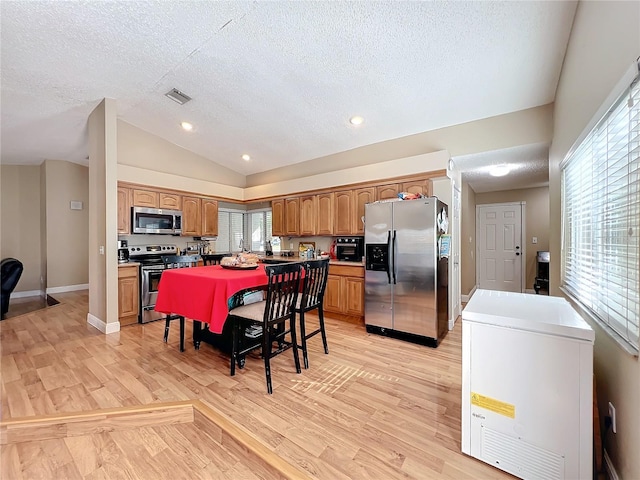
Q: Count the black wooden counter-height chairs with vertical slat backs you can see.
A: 4